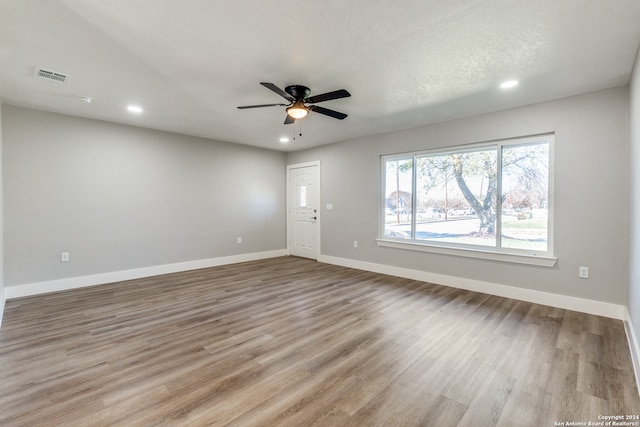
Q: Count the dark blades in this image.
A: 5